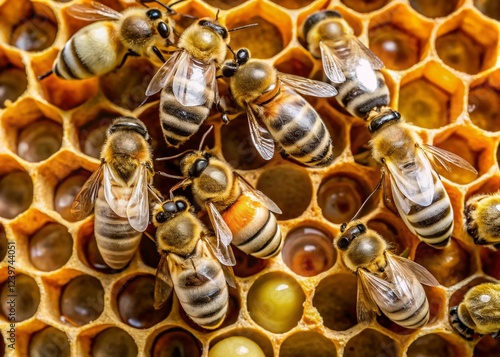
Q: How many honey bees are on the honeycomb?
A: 11